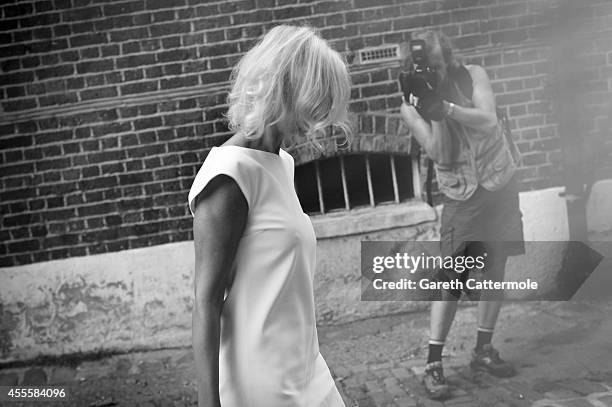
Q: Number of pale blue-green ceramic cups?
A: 0